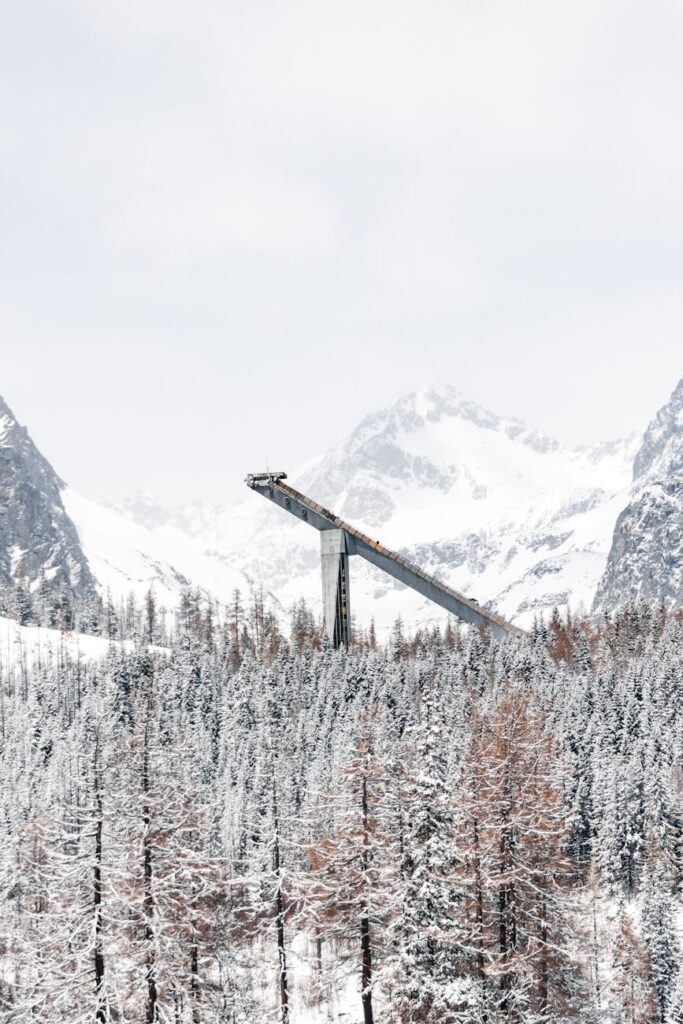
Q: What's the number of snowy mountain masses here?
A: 3